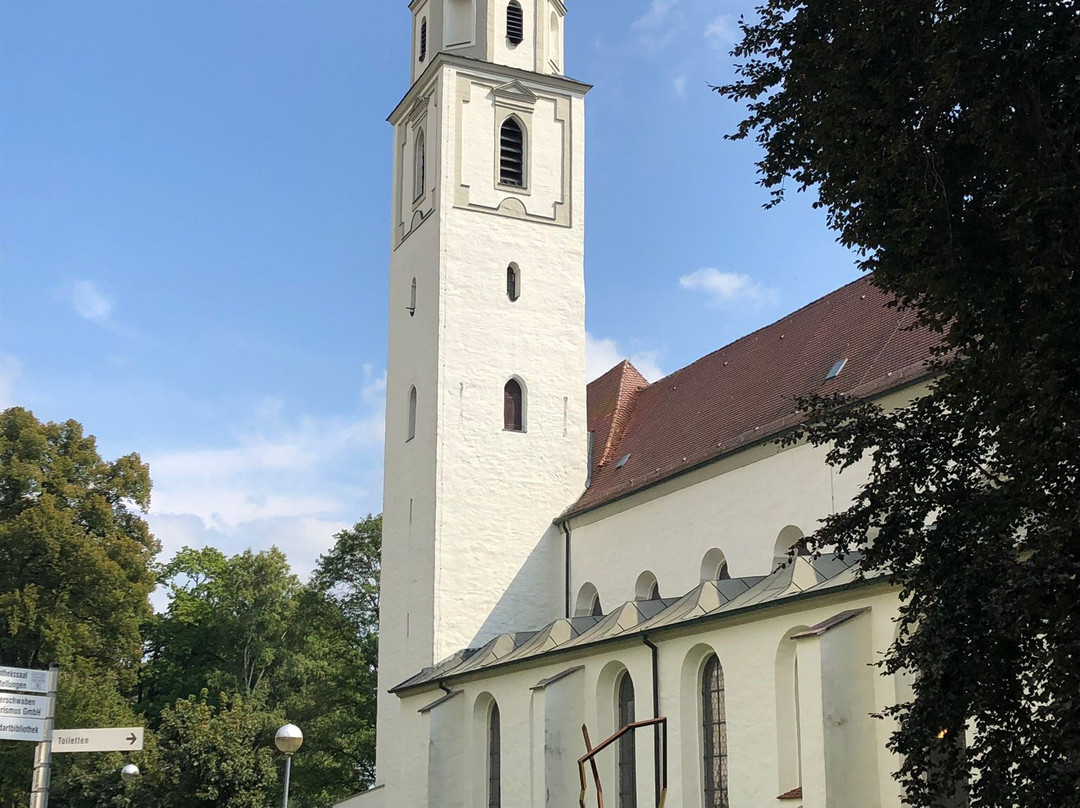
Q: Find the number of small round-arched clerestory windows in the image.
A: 4